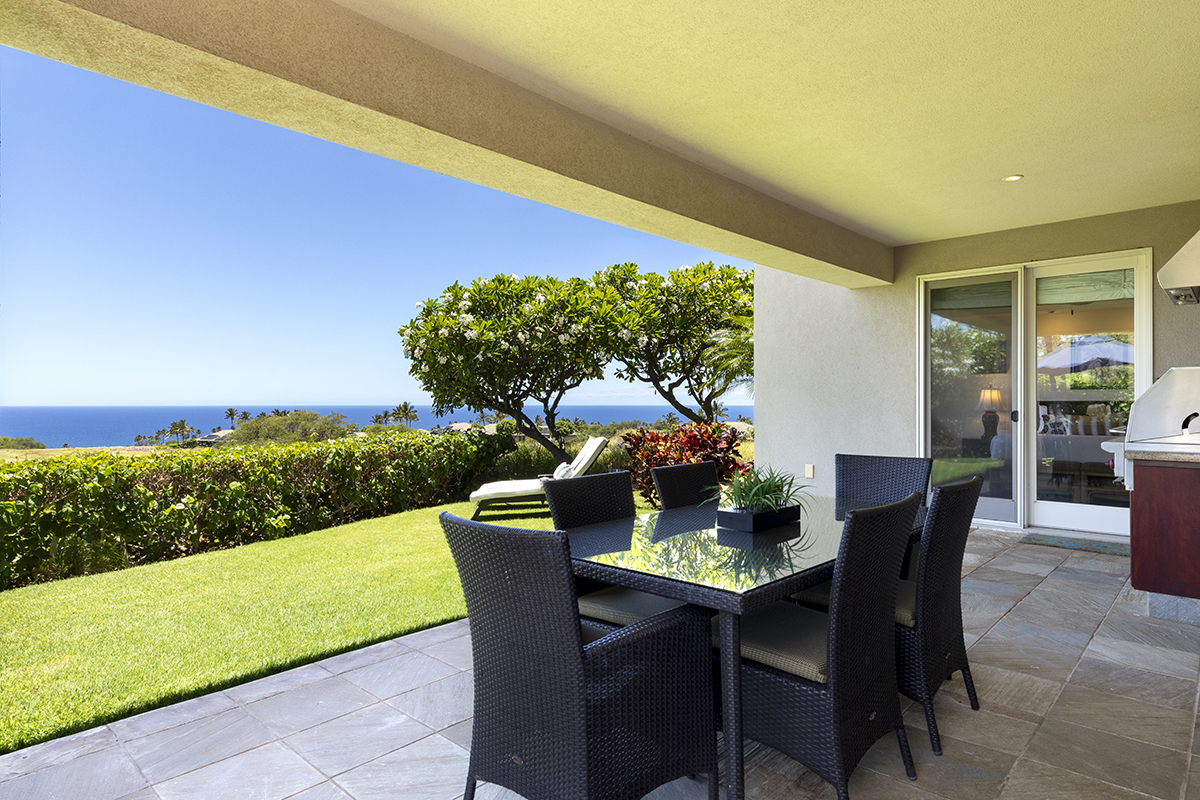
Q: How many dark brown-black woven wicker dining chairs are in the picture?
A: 6